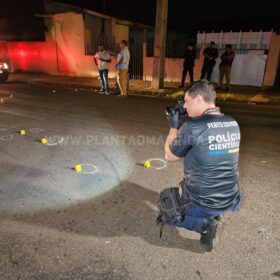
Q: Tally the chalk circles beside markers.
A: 4